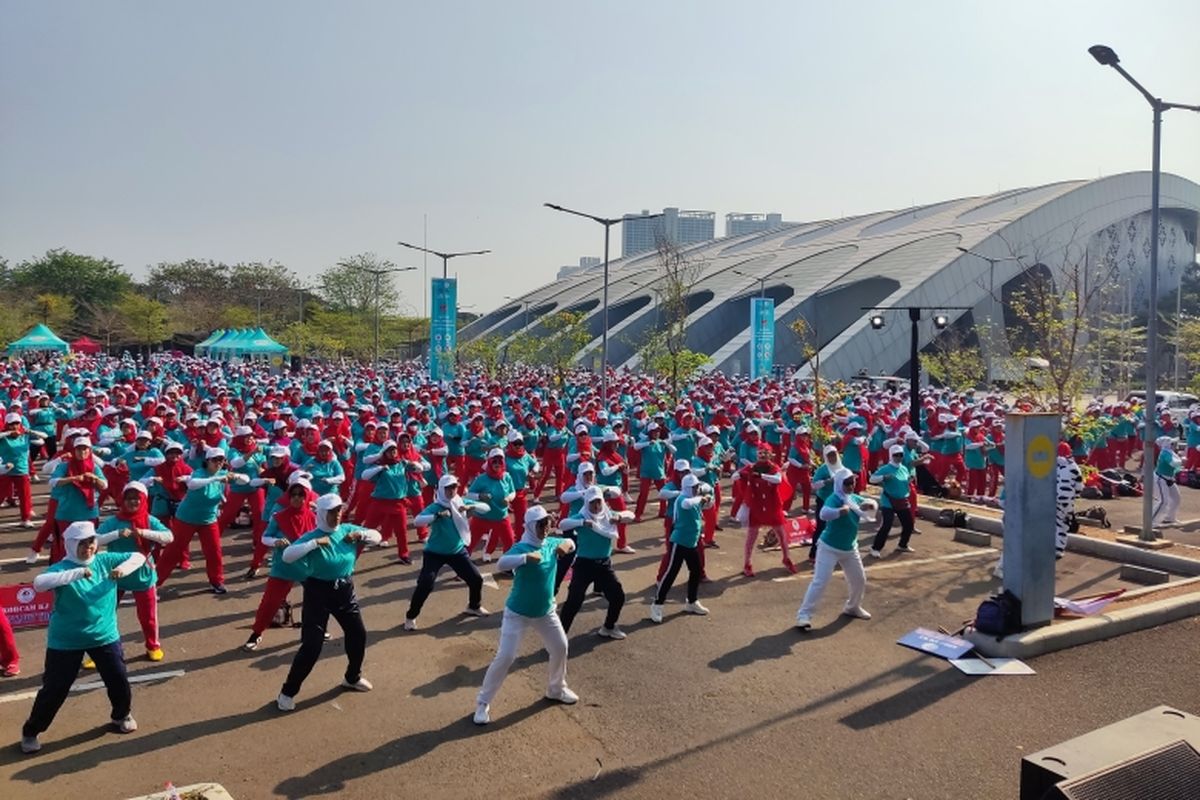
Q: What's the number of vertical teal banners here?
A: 2